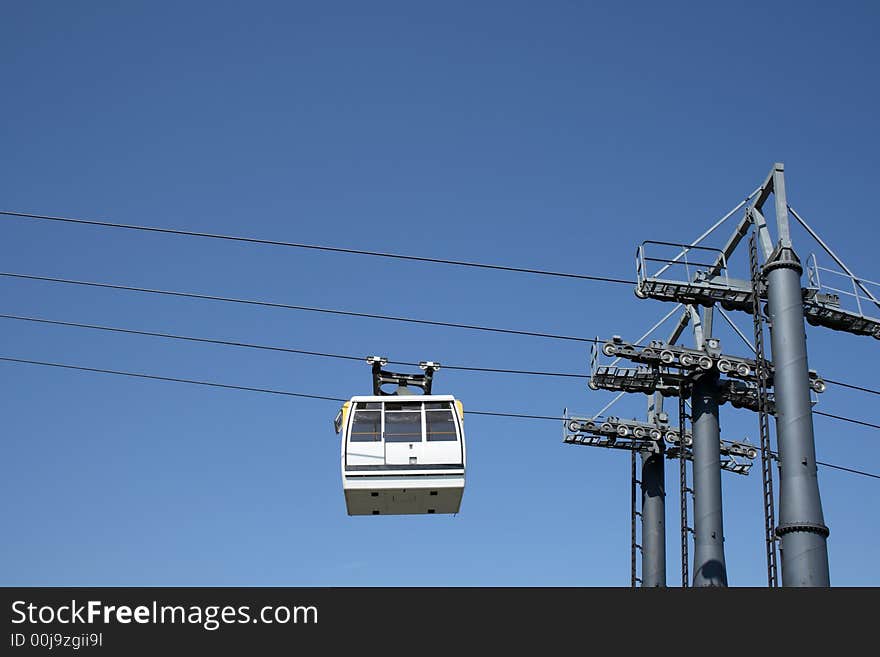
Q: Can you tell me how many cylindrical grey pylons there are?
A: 3